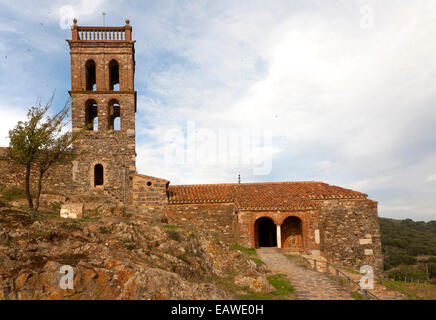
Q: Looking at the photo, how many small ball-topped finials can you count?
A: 2